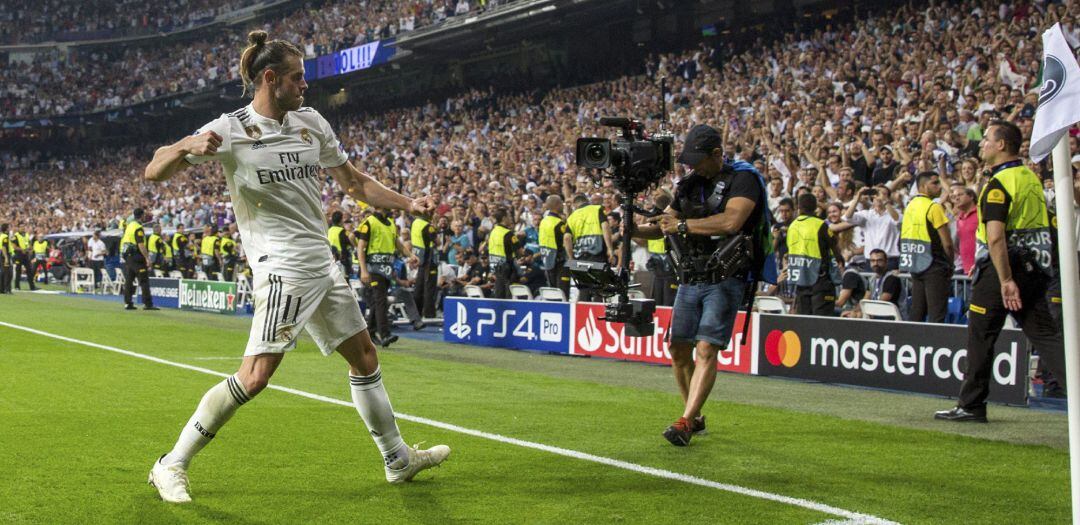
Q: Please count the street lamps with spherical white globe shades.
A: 0